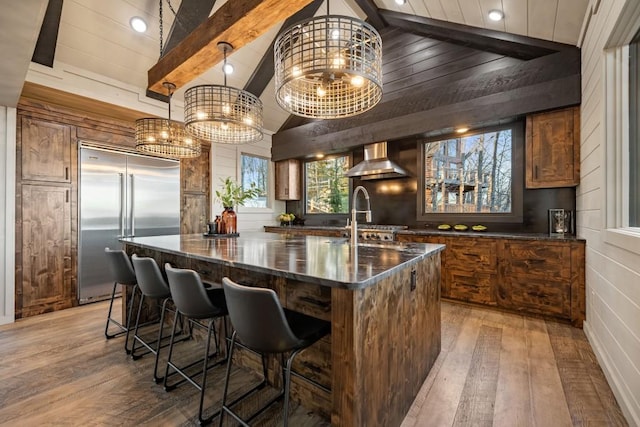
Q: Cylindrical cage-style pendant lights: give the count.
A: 3